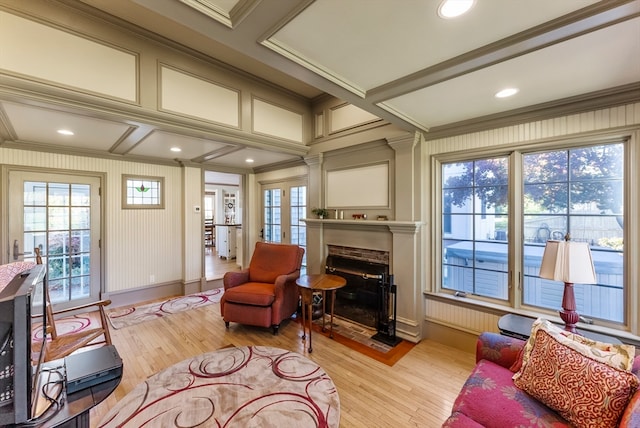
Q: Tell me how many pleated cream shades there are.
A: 1